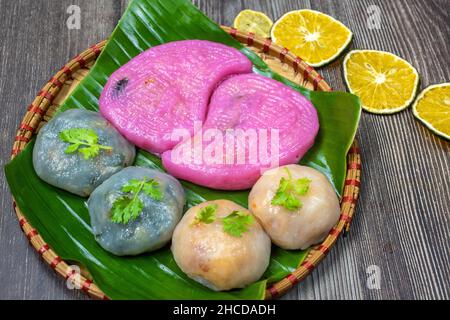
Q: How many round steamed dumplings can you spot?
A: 4